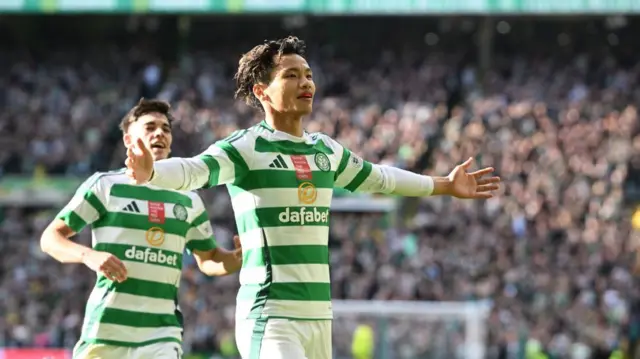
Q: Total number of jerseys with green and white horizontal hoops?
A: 2